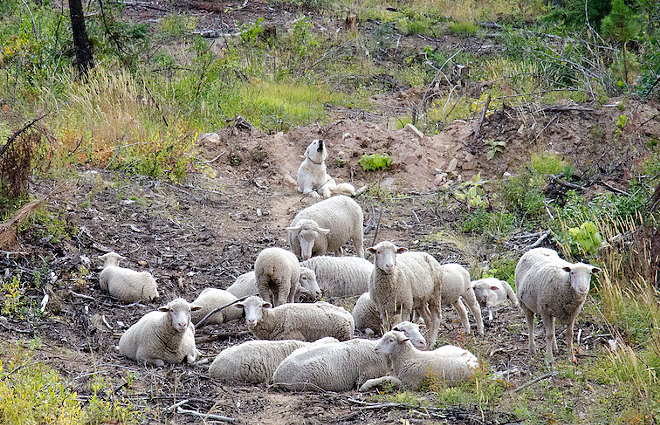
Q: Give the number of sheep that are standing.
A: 5